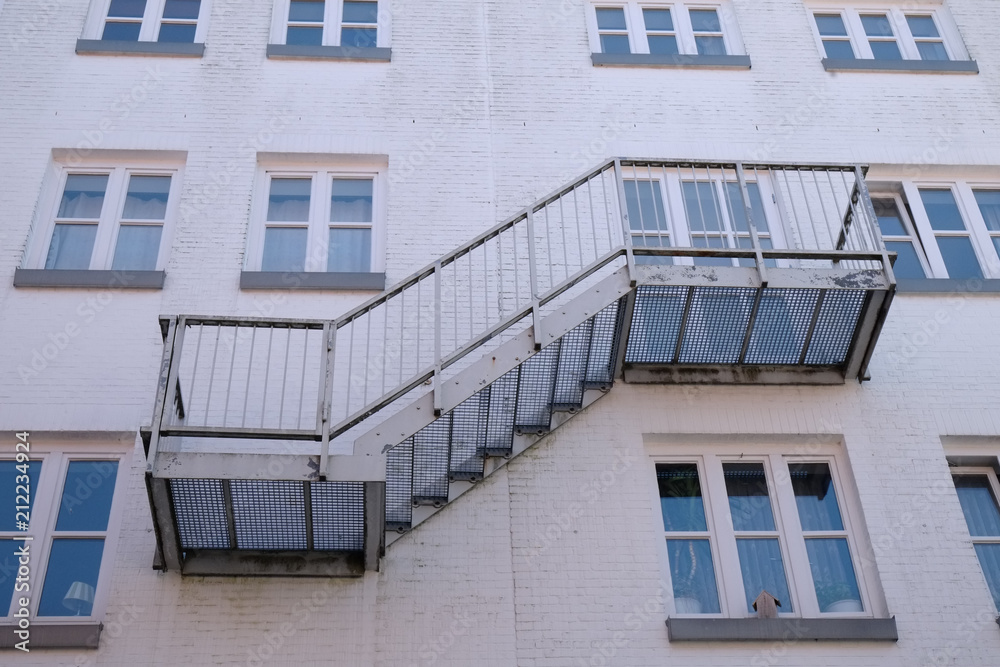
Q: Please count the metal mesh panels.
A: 14